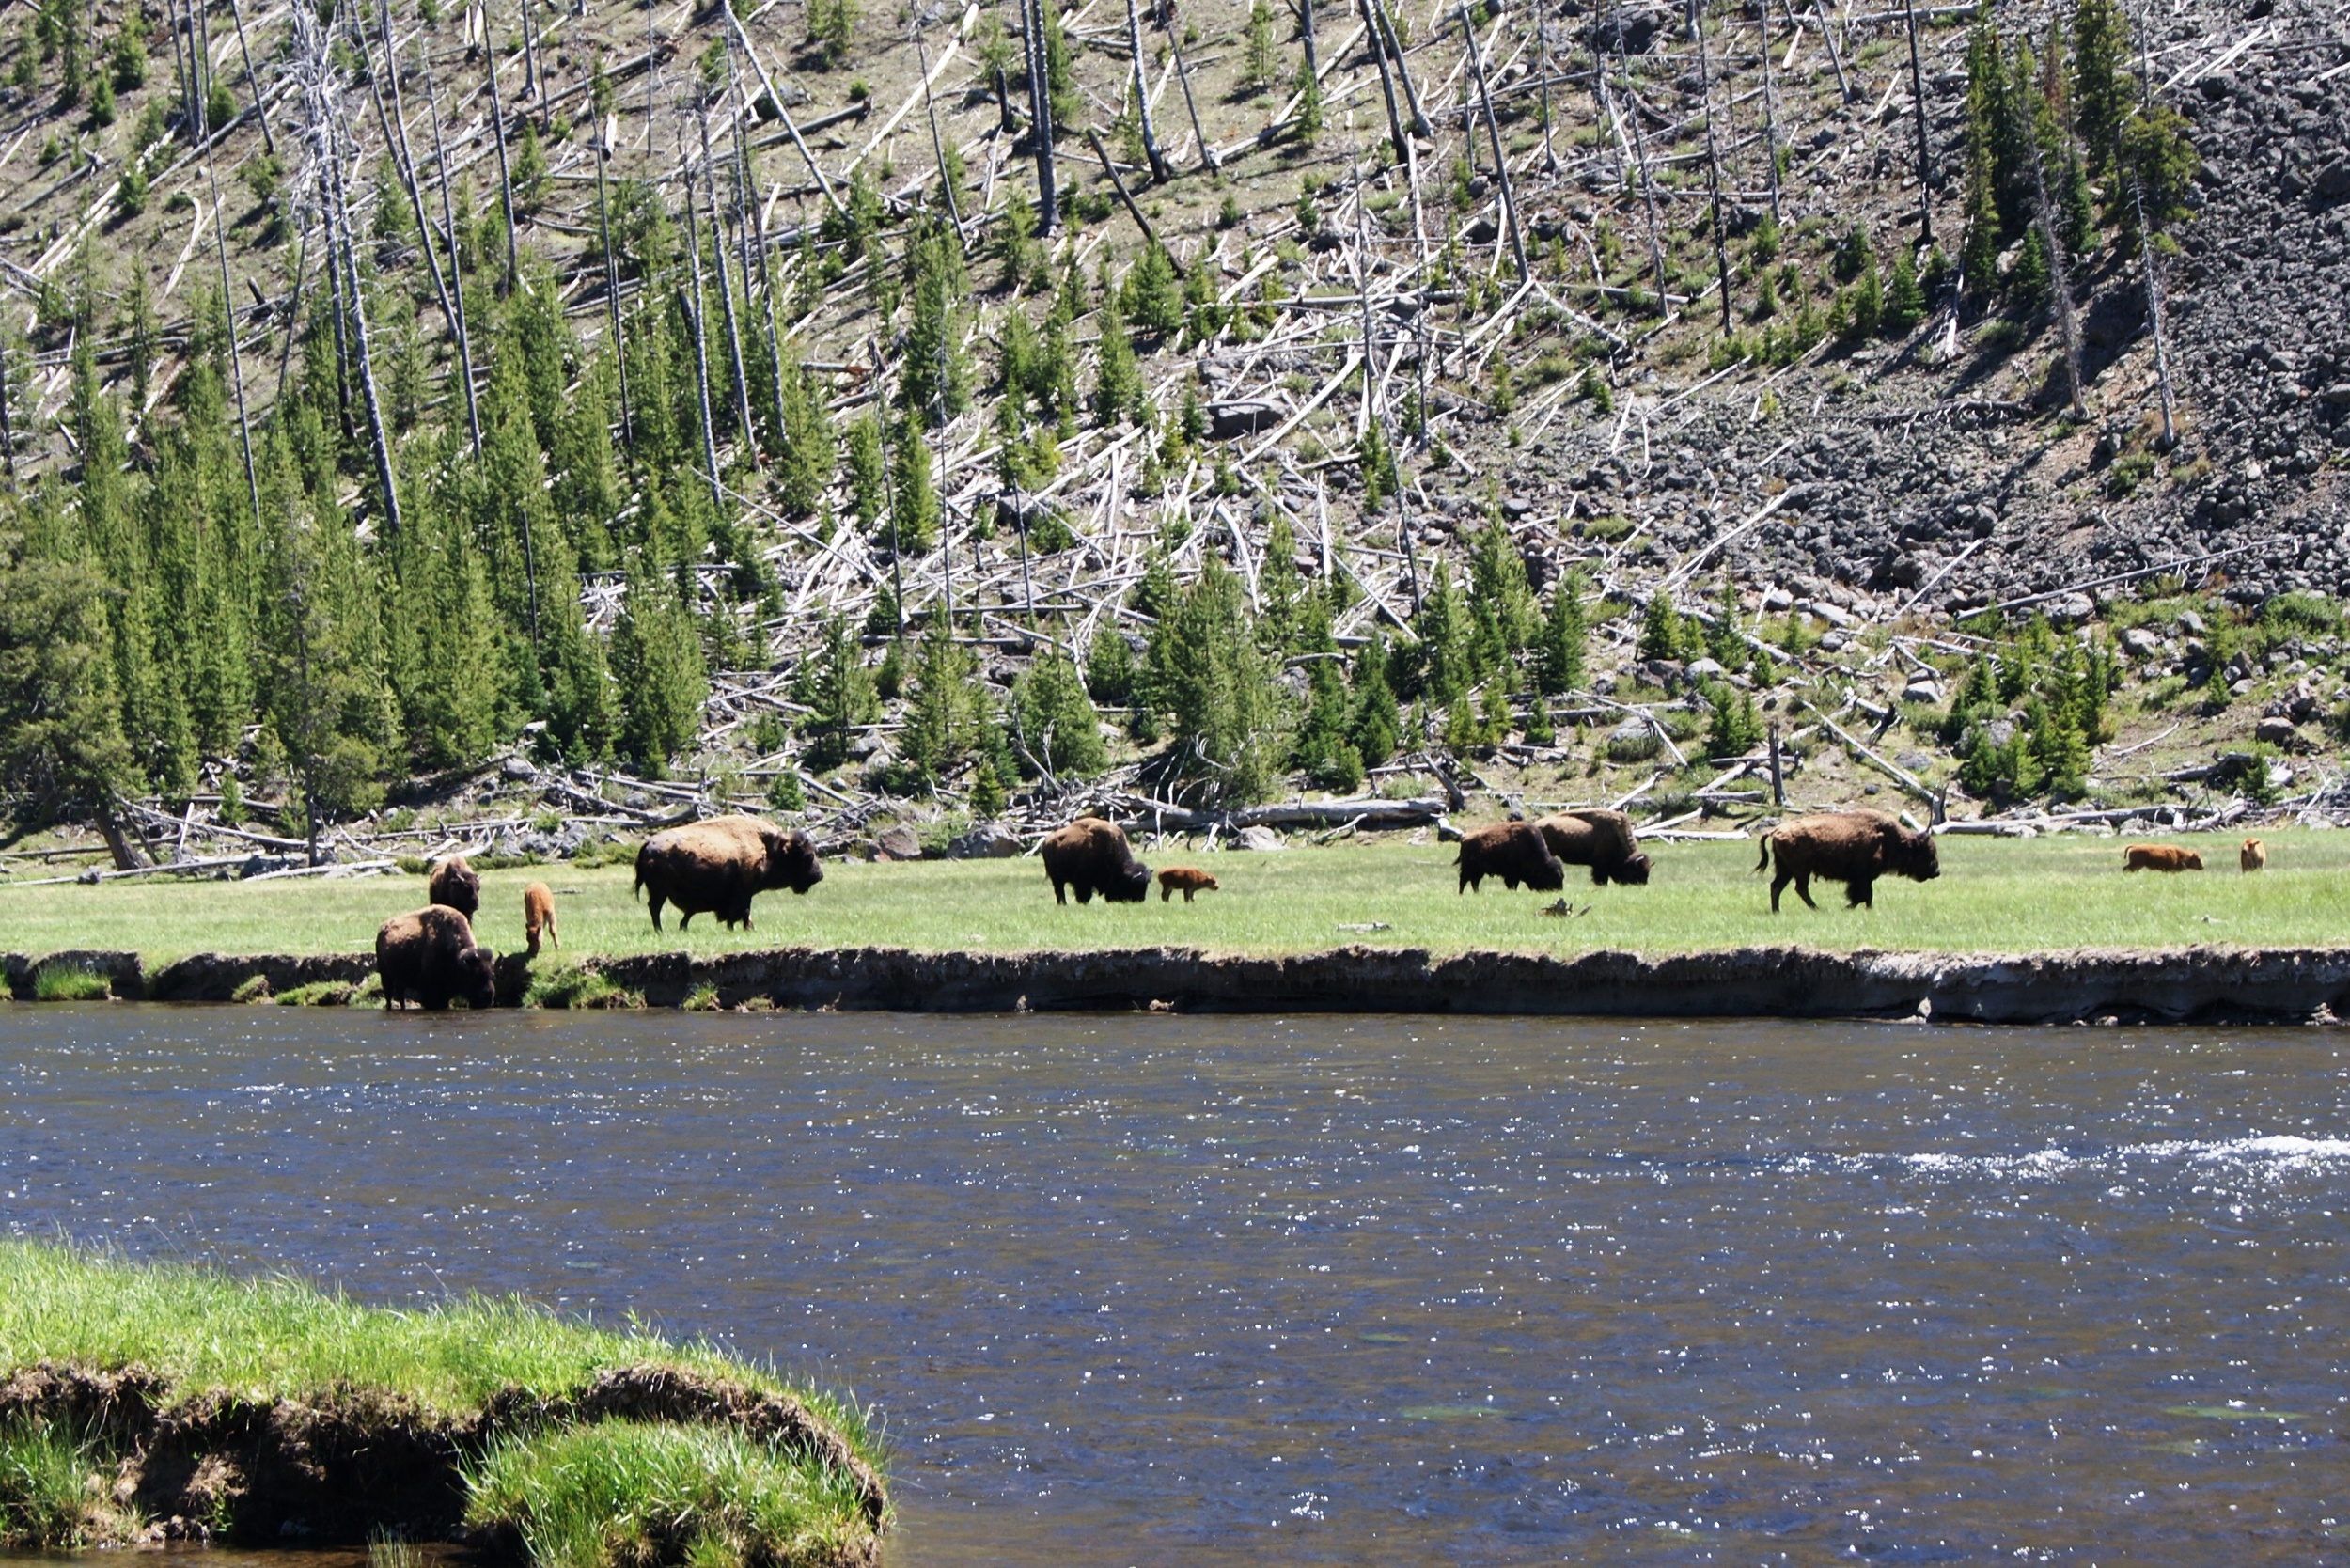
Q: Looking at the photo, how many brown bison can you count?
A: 11